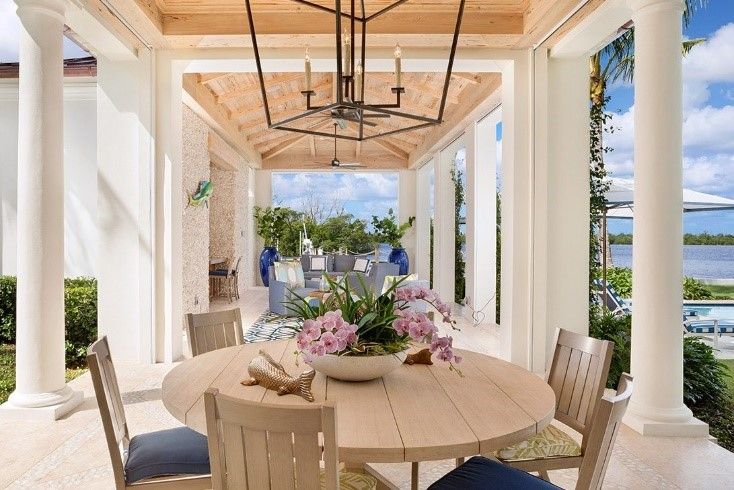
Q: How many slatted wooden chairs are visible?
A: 5